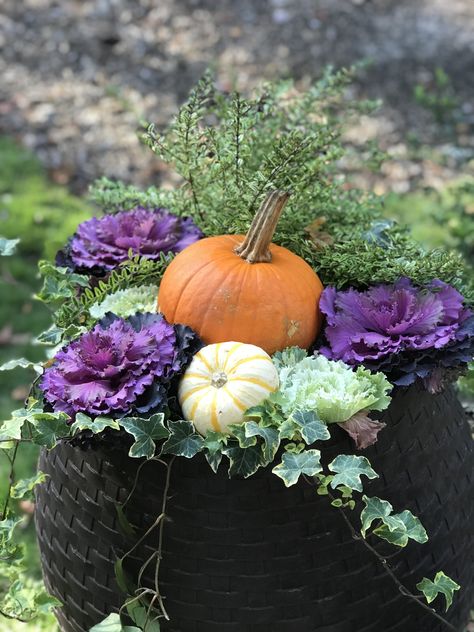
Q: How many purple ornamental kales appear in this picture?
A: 3